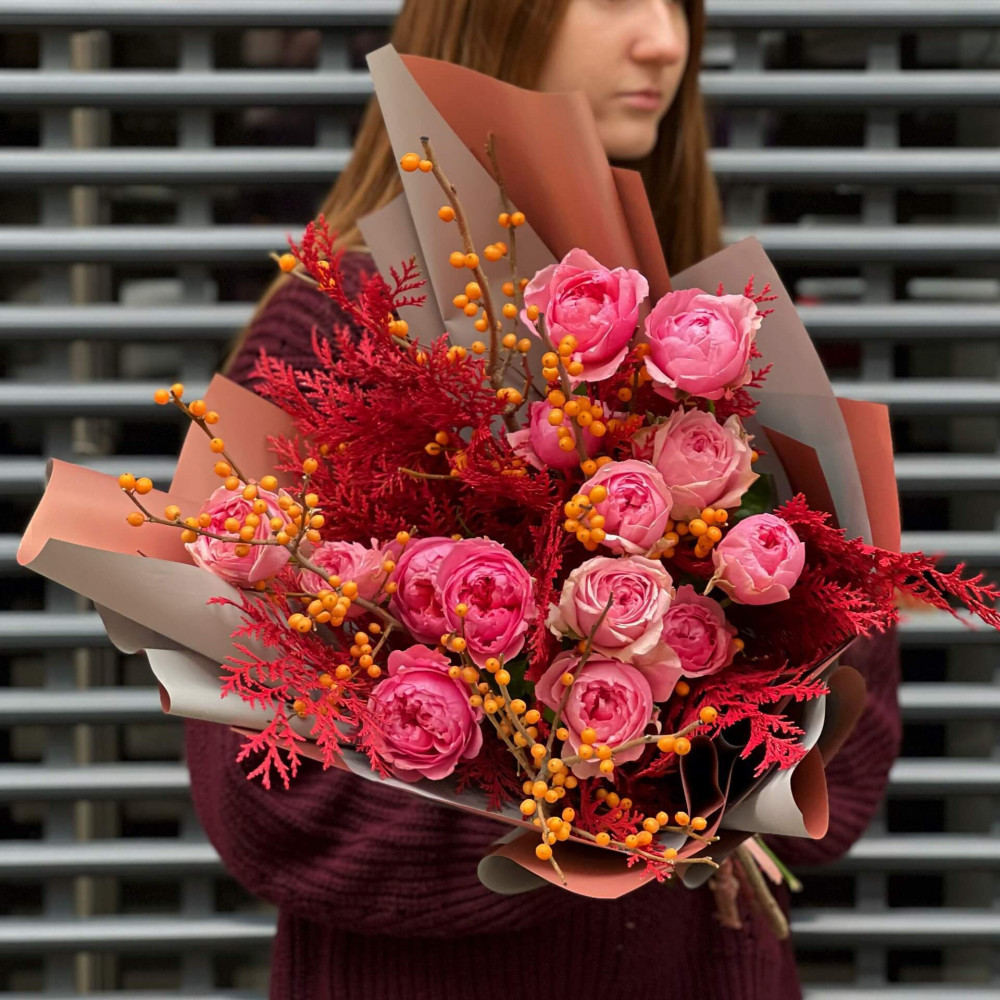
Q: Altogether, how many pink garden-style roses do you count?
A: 14